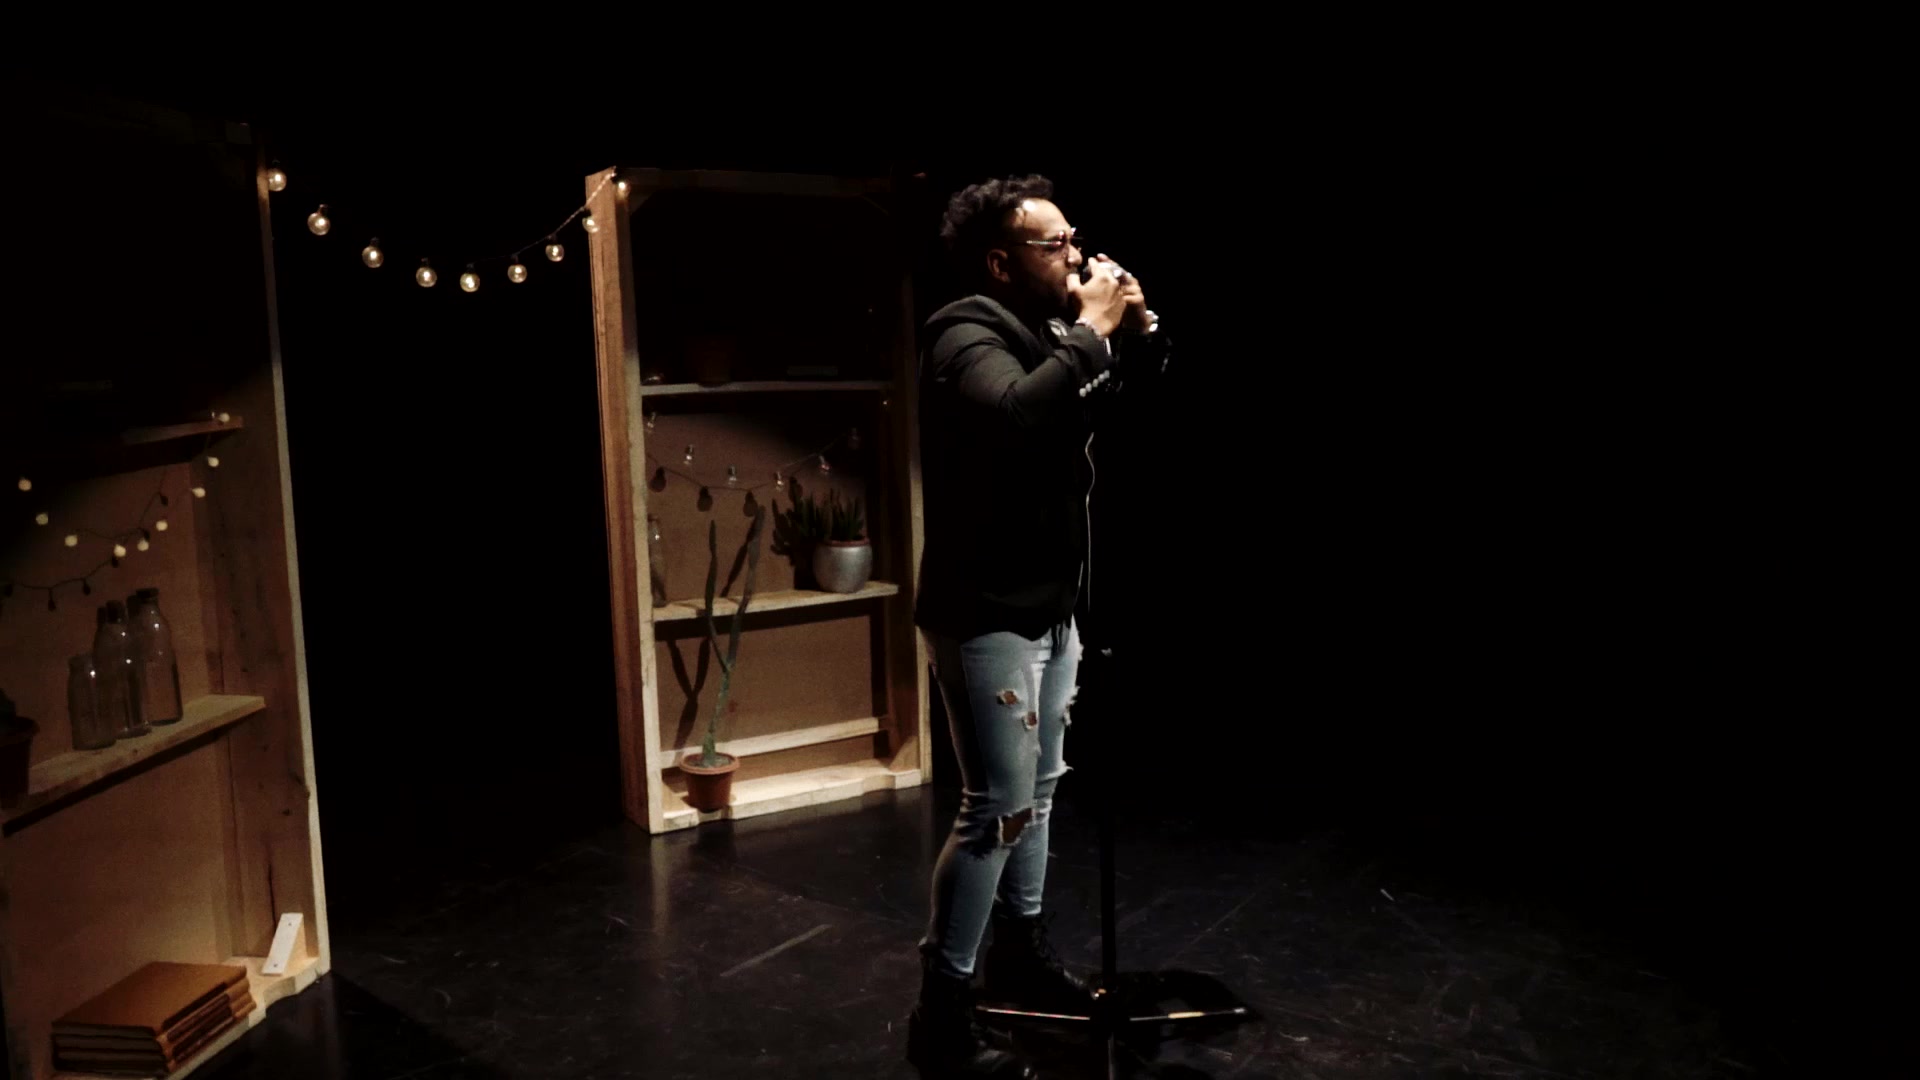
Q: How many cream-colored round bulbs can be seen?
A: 9